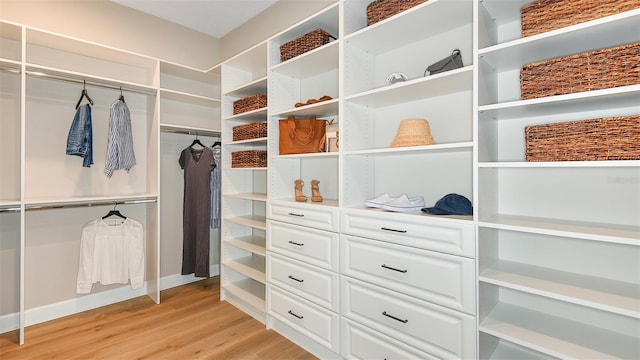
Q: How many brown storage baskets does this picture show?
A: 8